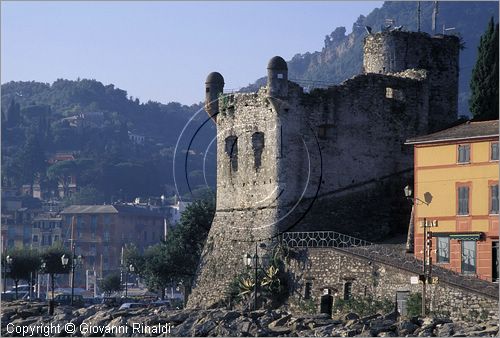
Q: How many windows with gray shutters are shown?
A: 4